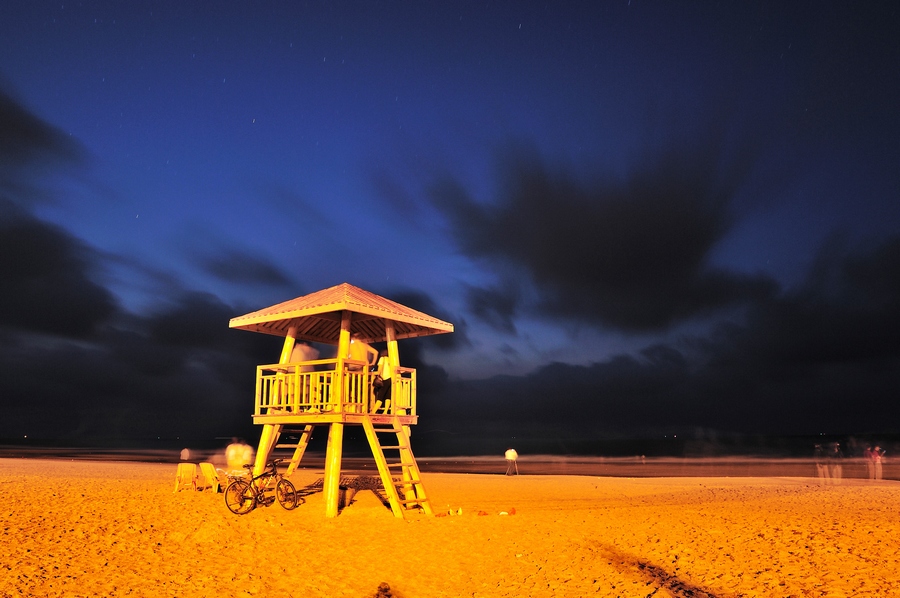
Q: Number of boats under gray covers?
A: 0